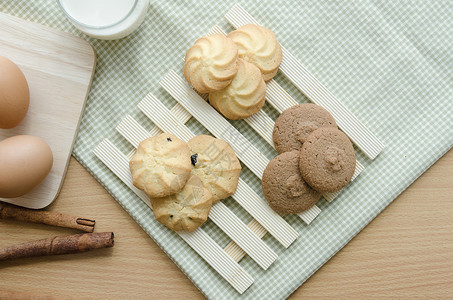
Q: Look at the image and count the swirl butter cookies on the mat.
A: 3